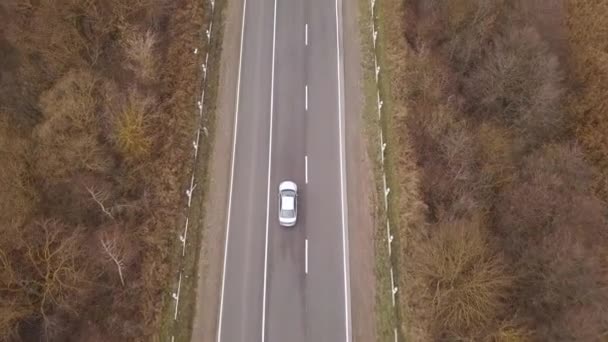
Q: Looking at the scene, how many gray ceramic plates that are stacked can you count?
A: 0